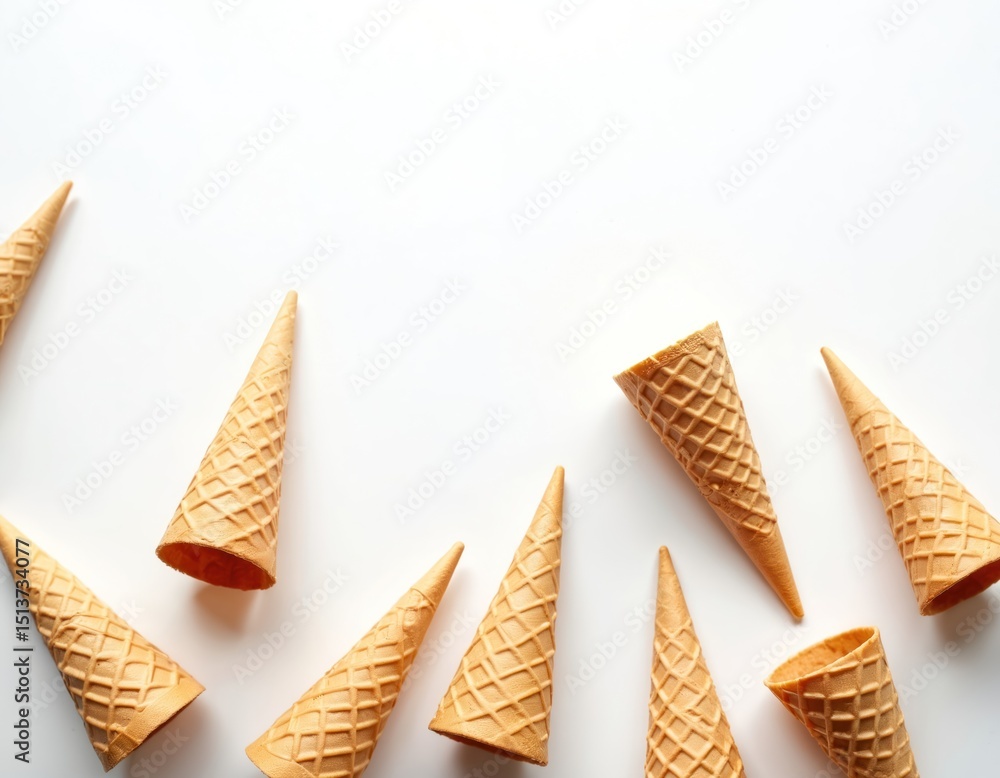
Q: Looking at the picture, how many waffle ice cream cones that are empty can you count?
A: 9